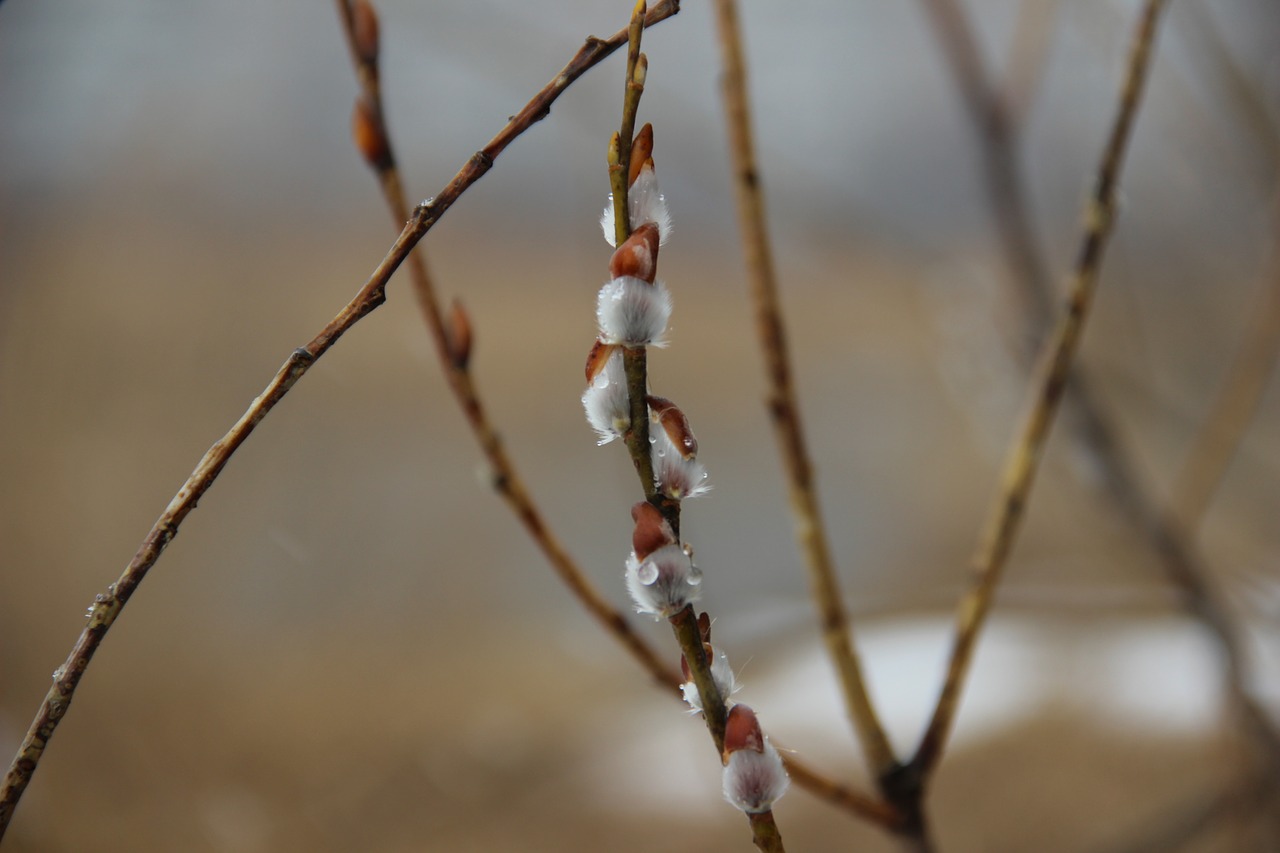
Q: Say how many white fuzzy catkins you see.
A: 7